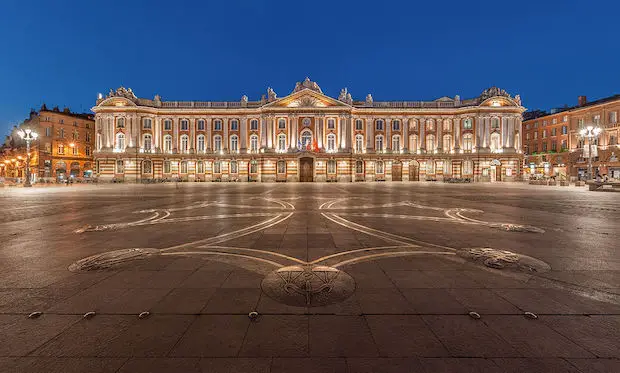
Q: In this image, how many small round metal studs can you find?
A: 6